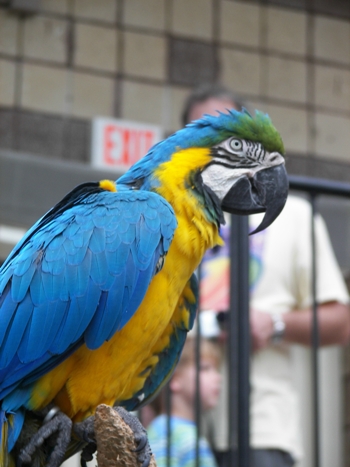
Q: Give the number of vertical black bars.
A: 4